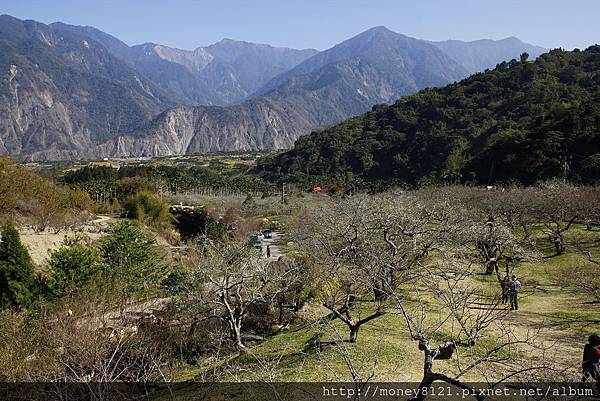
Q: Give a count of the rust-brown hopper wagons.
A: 0